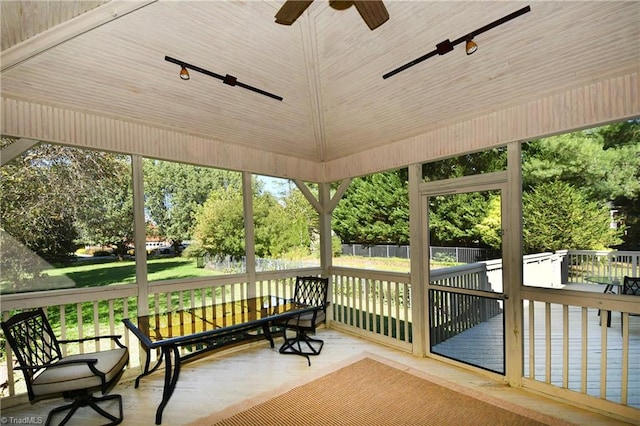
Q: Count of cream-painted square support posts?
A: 5